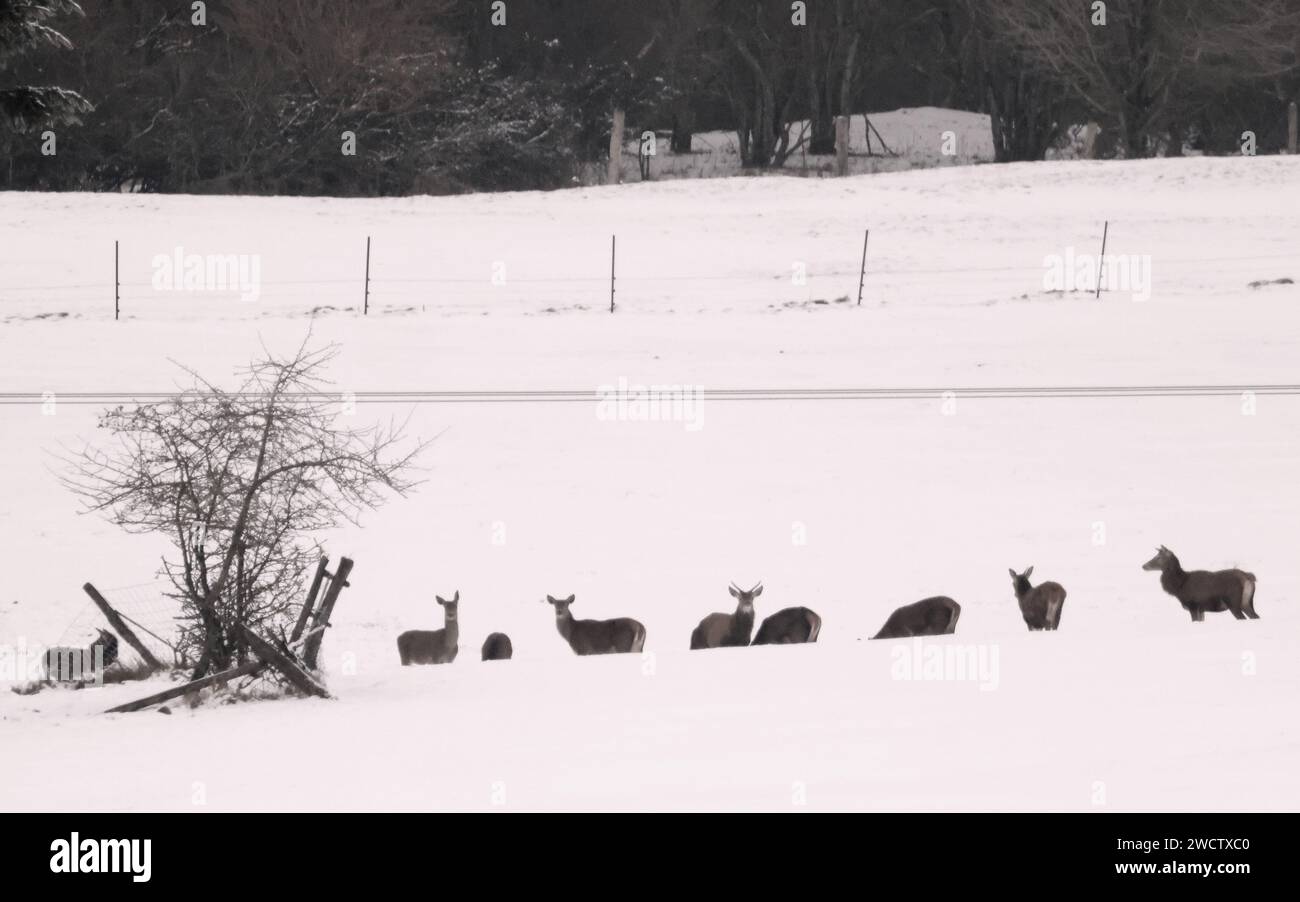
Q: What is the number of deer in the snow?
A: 9